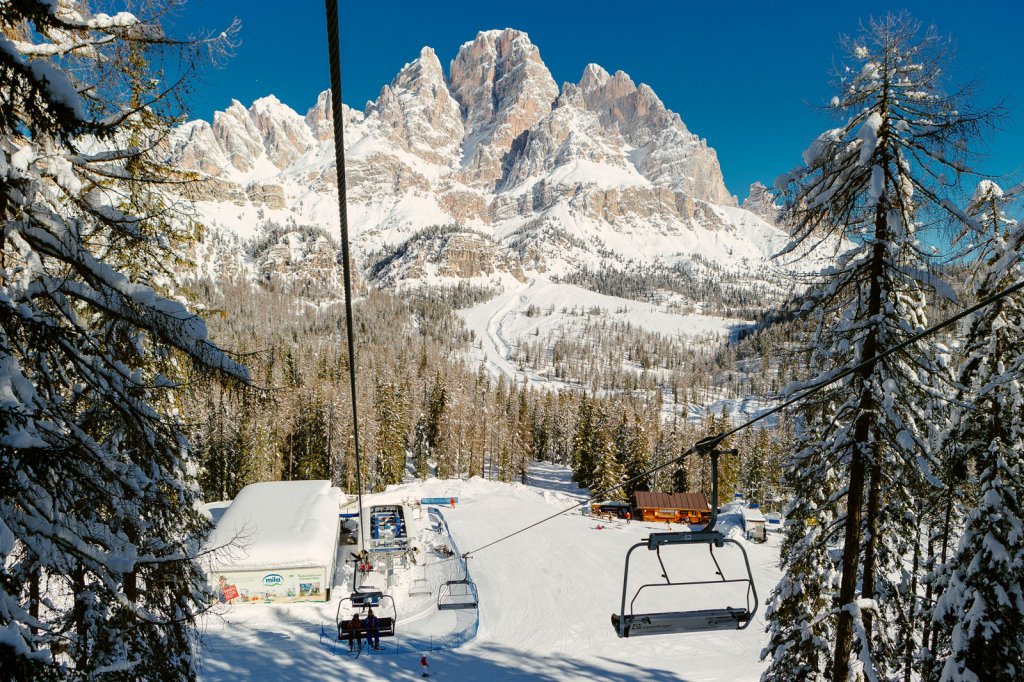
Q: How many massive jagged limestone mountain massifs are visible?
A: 1